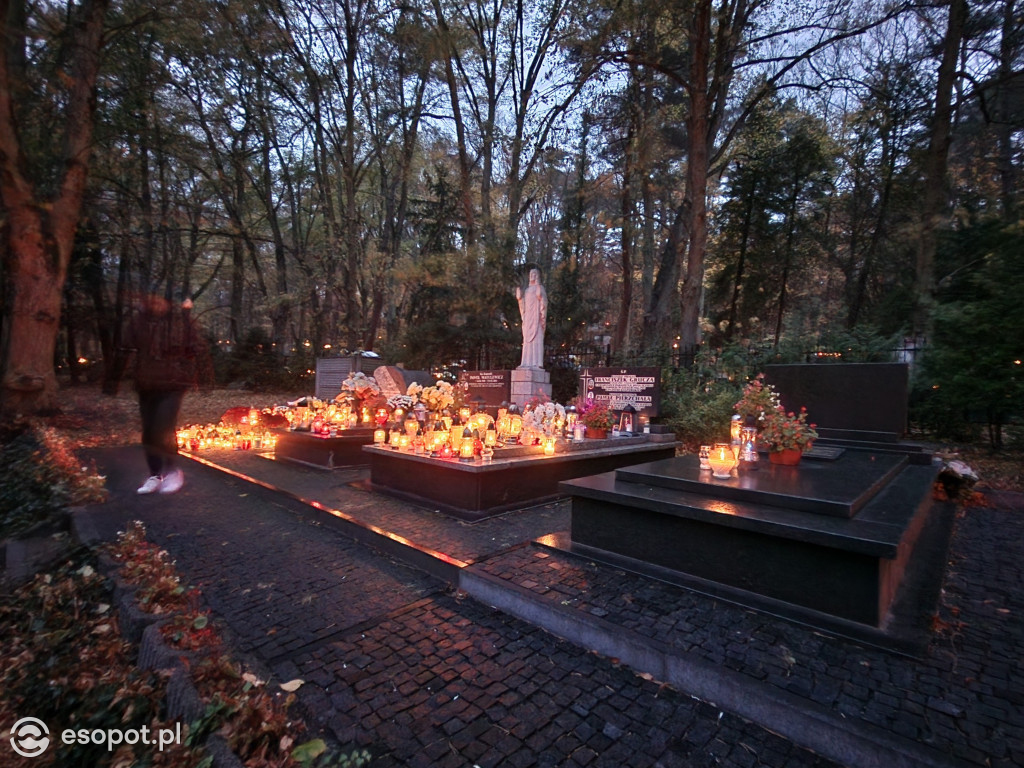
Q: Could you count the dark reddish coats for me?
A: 1